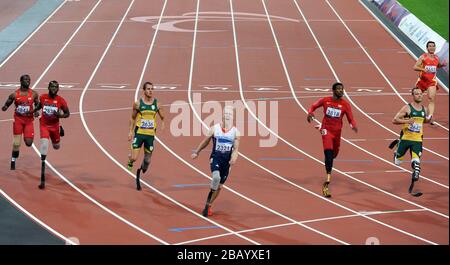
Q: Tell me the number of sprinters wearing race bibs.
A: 7